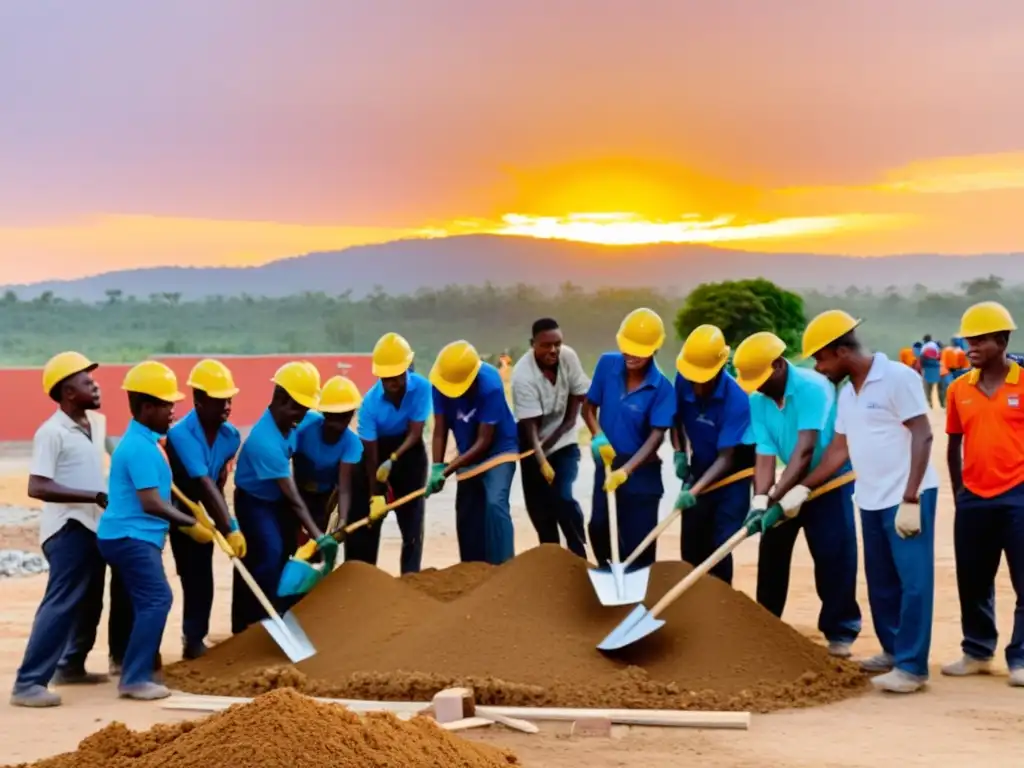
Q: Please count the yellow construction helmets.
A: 12